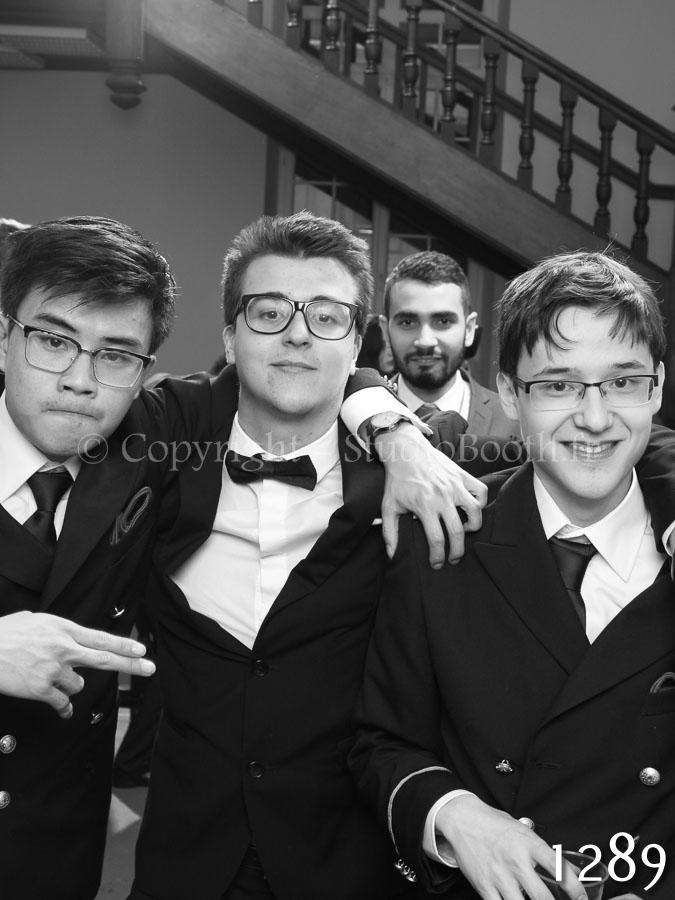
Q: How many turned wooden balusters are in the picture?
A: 11